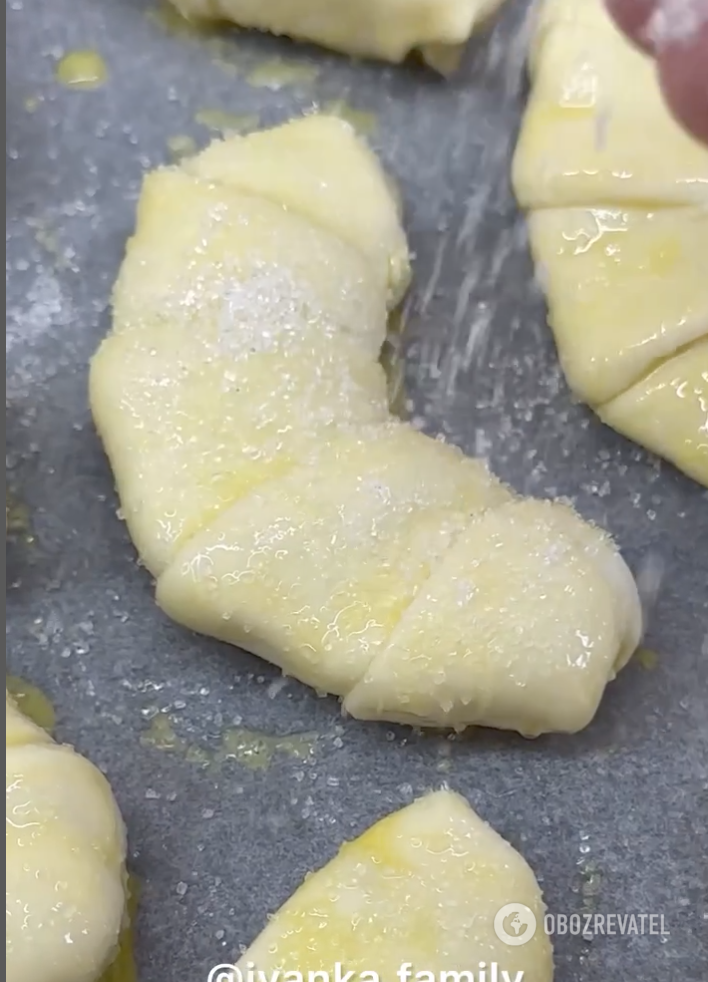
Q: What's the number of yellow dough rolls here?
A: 5